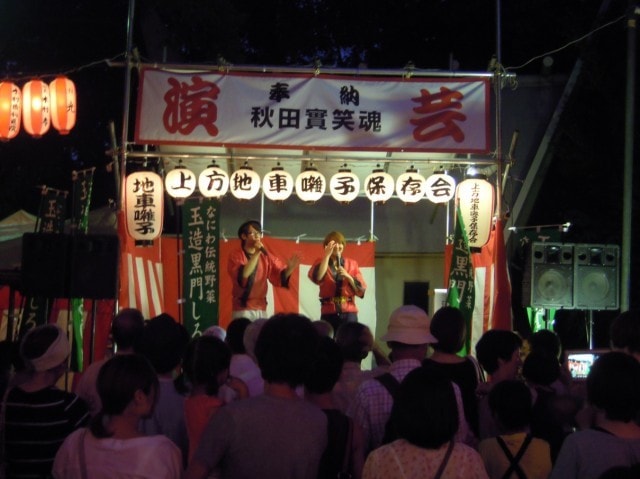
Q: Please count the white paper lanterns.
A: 11